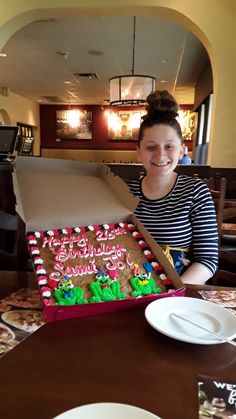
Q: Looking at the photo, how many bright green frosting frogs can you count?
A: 3